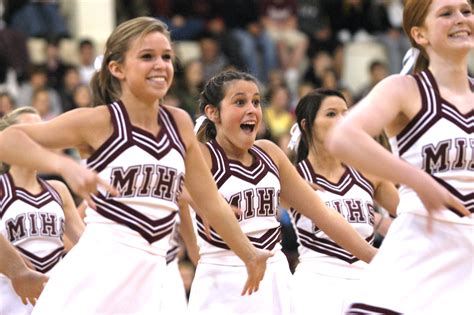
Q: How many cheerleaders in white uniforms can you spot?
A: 5